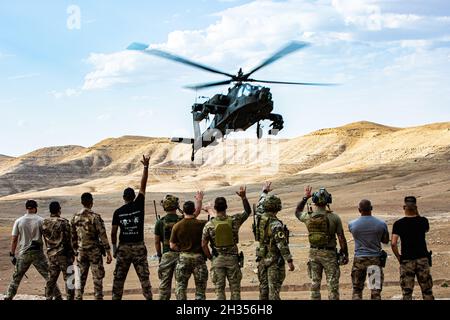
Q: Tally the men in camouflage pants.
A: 11